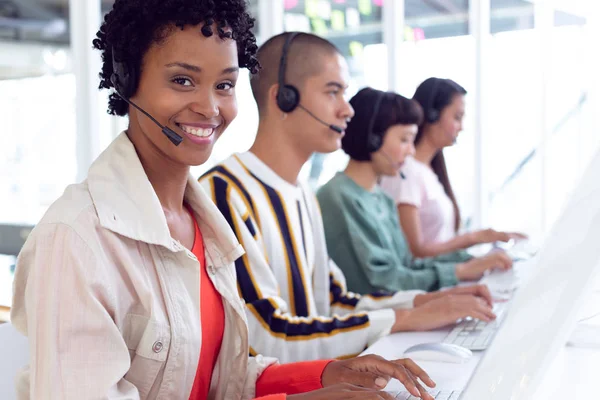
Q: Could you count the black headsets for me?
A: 4